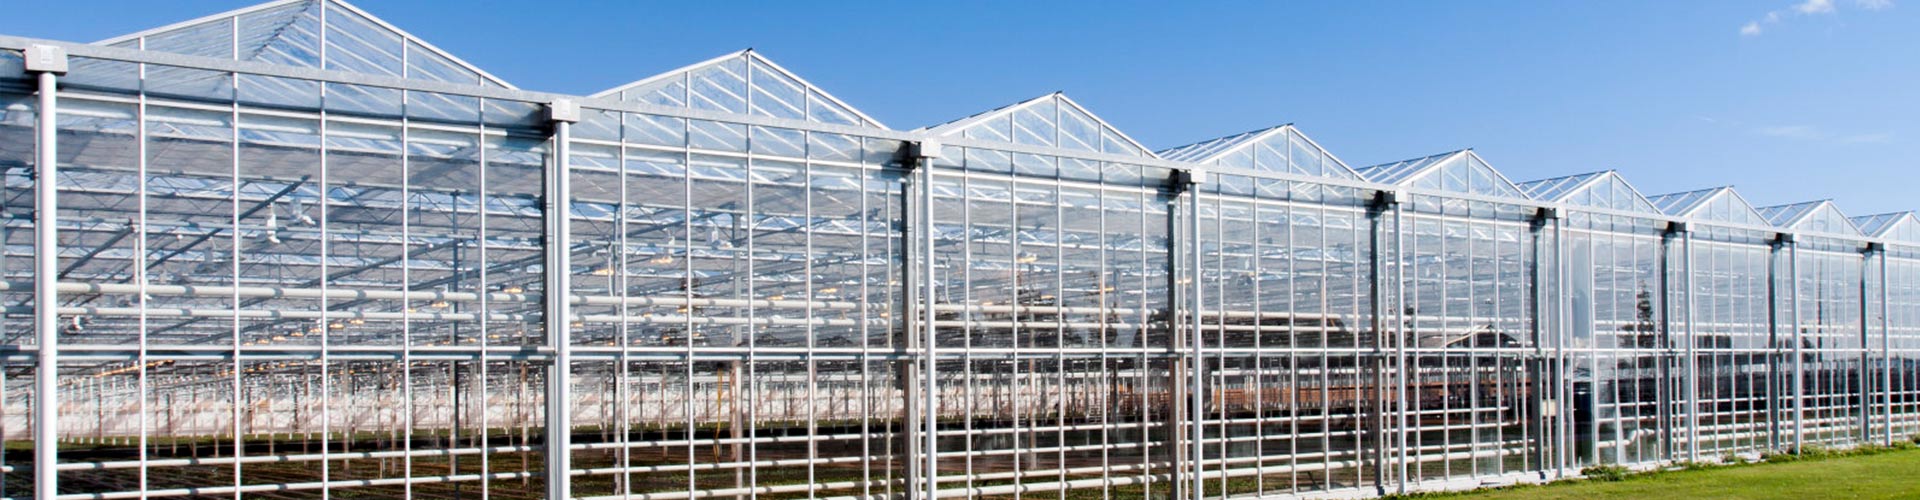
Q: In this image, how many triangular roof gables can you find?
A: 9